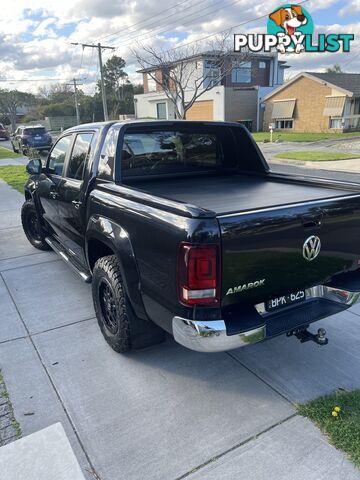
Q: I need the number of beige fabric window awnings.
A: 2